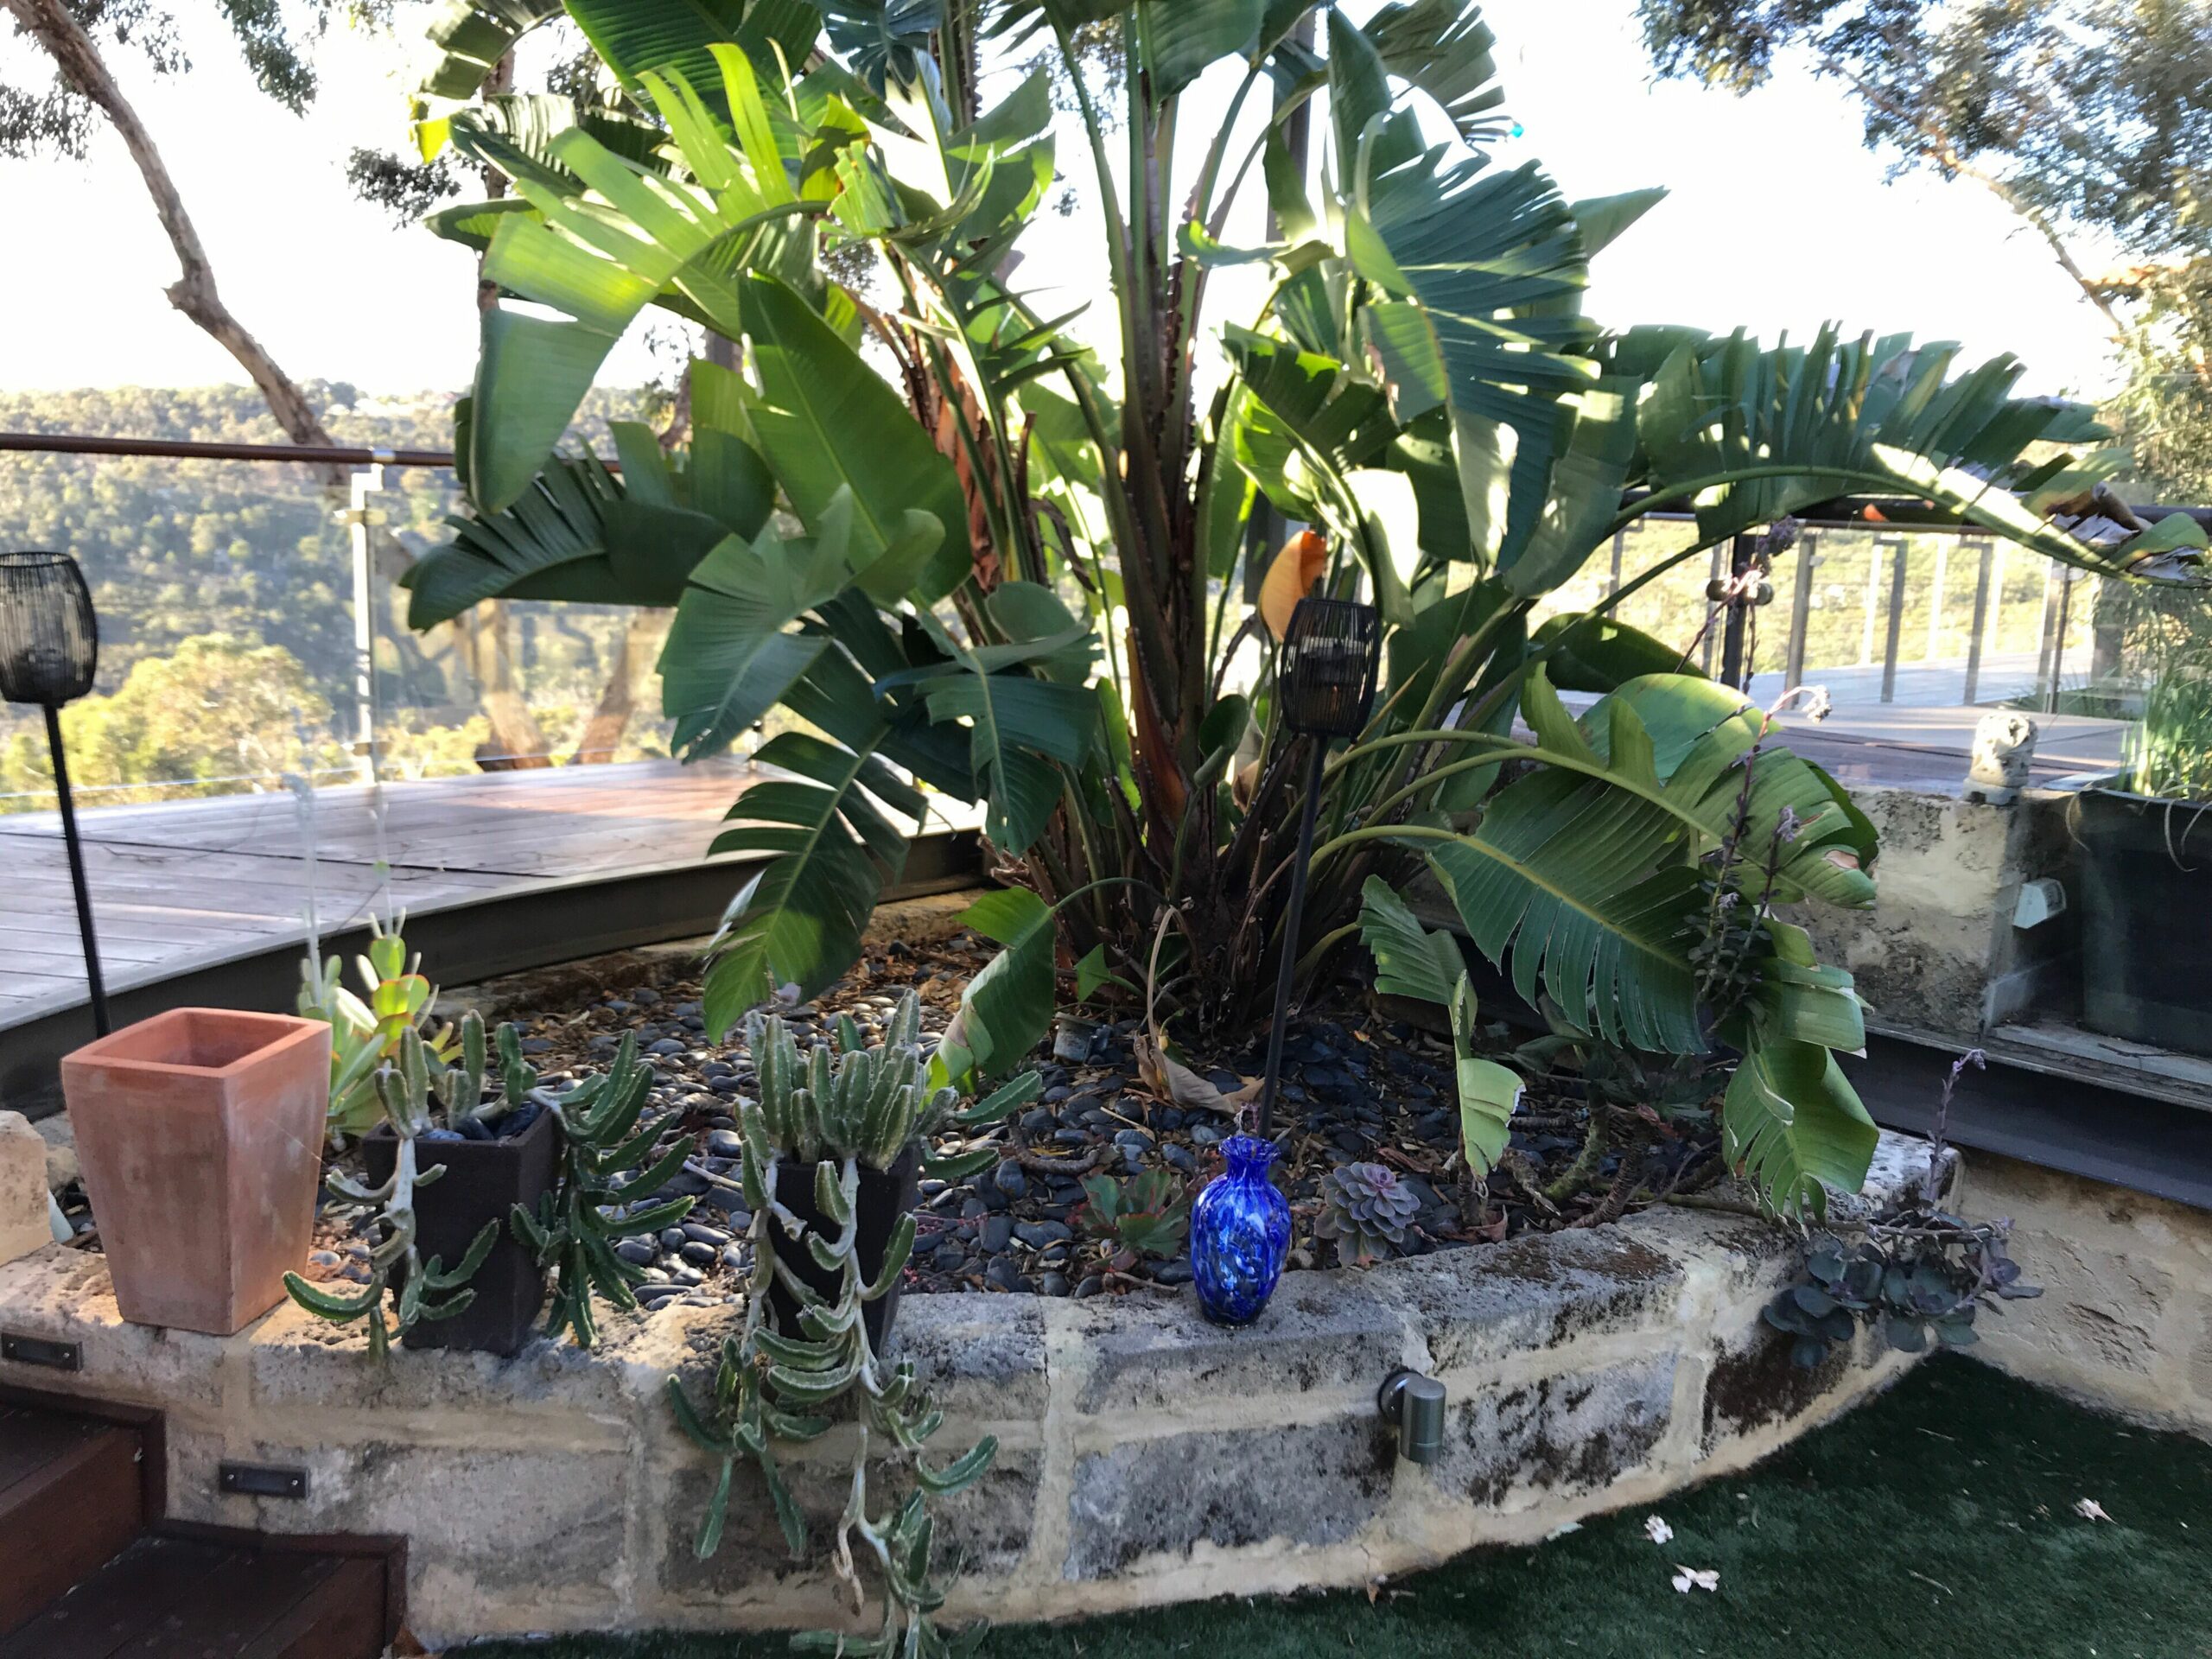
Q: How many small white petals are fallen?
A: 3